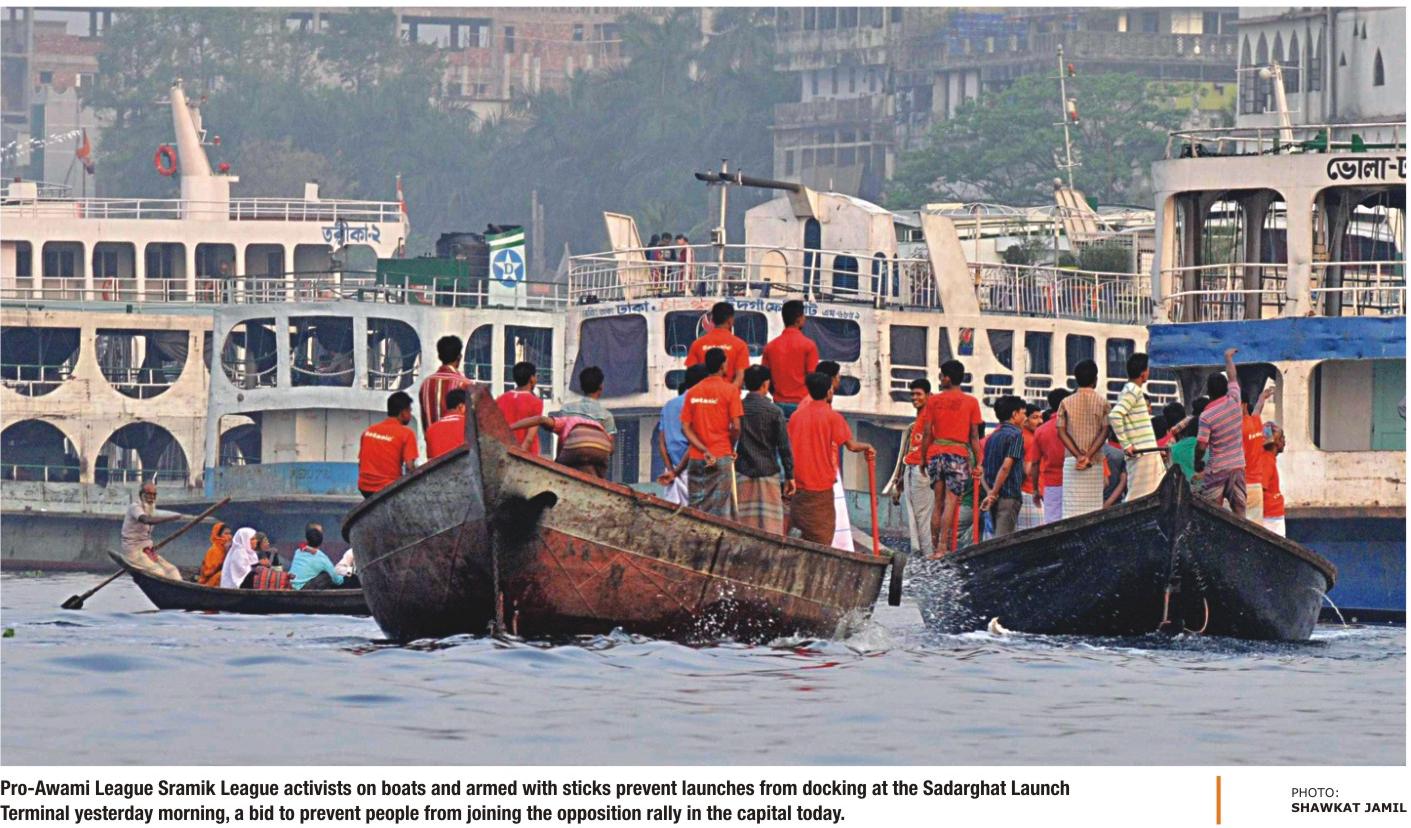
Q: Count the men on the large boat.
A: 13